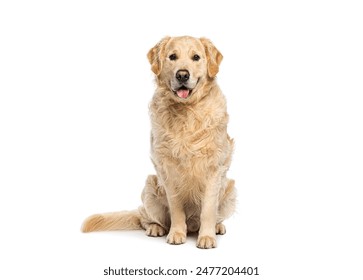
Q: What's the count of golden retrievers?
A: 1